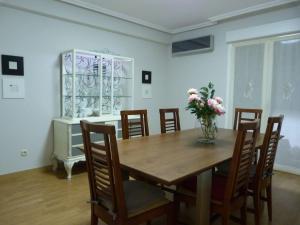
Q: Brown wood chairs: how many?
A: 6